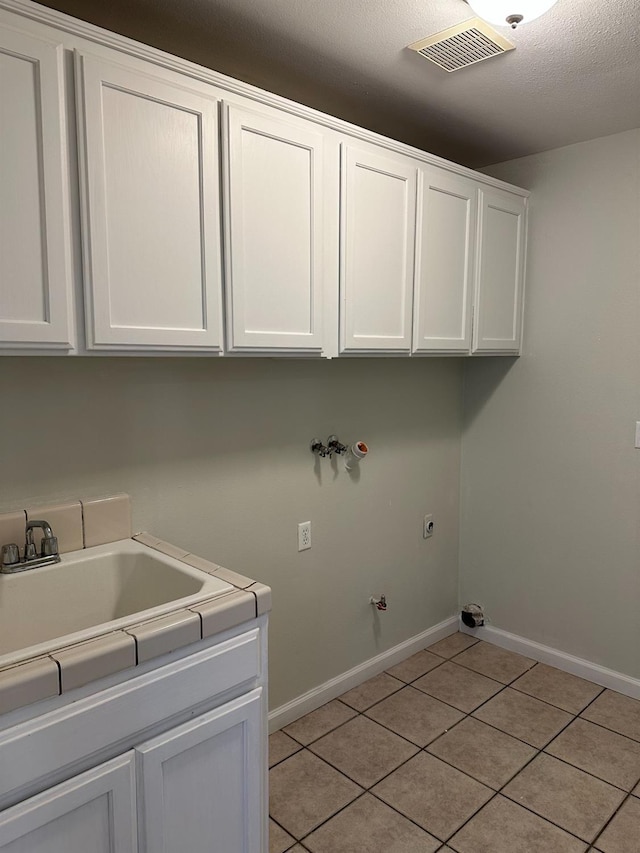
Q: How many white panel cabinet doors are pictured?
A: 8